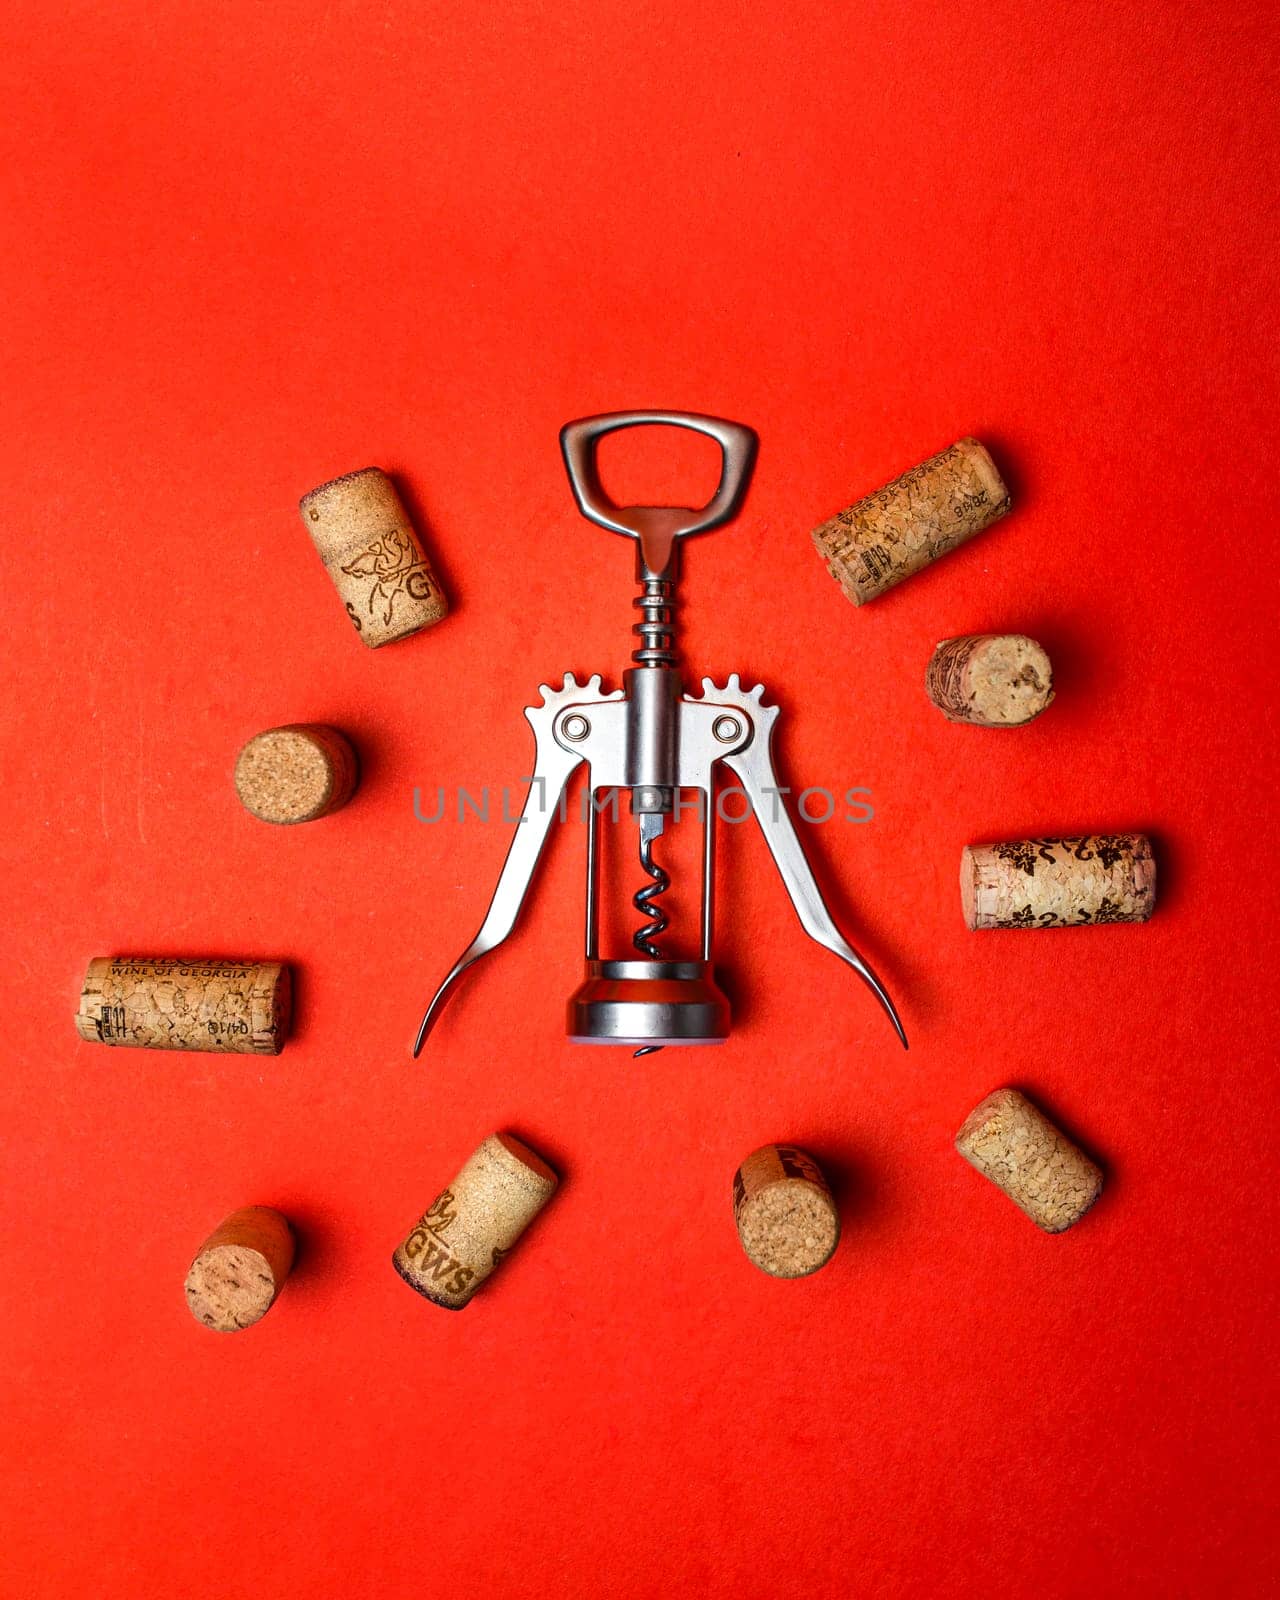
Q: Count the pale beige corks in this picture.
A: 10